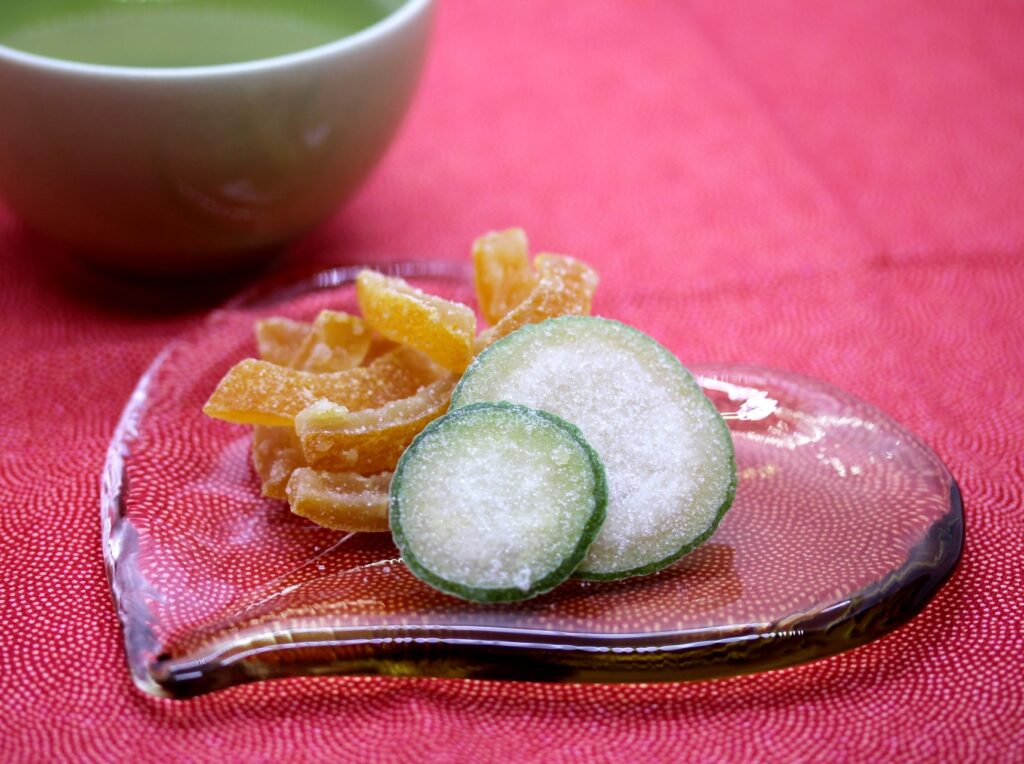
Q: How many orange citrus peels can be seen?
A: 9